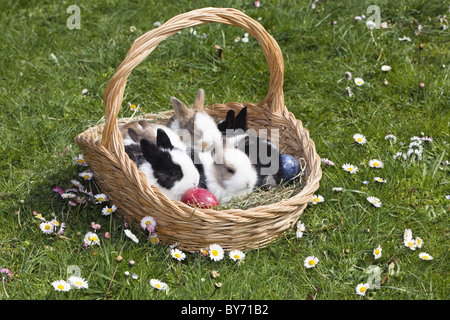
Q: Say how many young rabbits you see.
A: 5